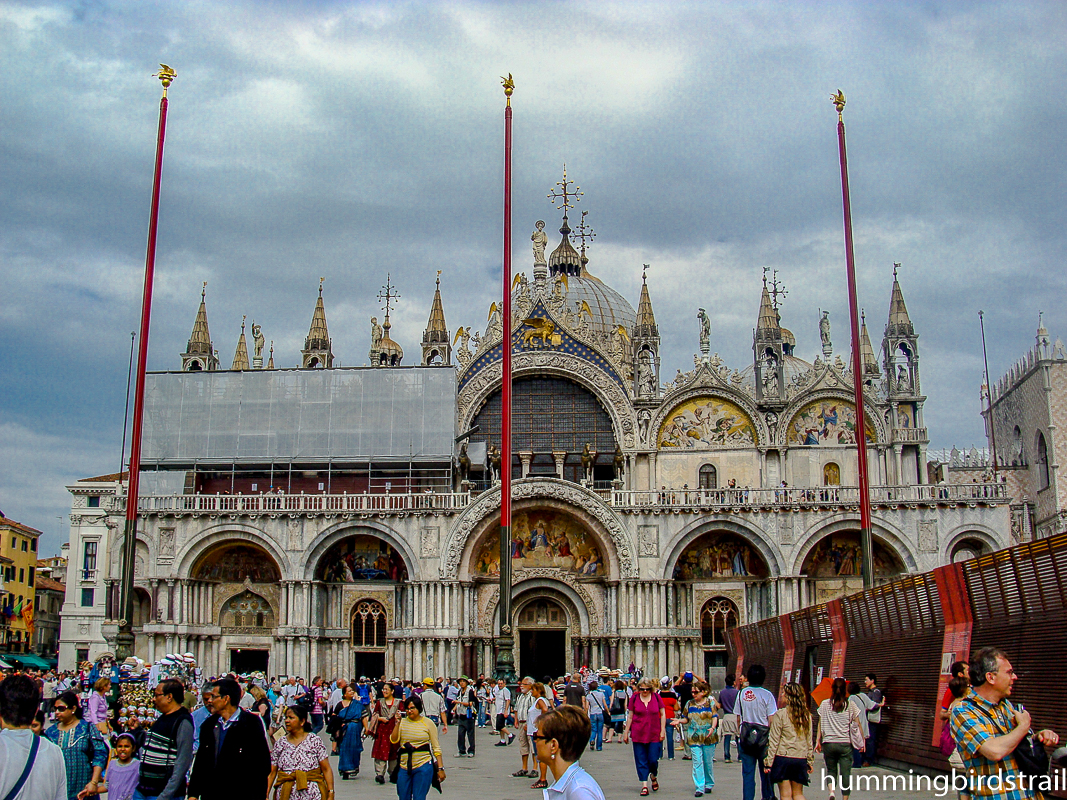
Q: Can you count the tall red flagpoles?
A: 3